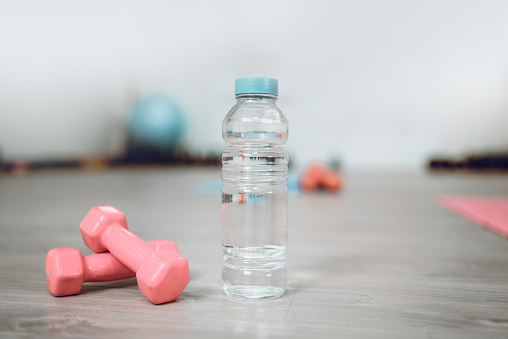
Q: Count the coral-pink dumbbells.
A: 2